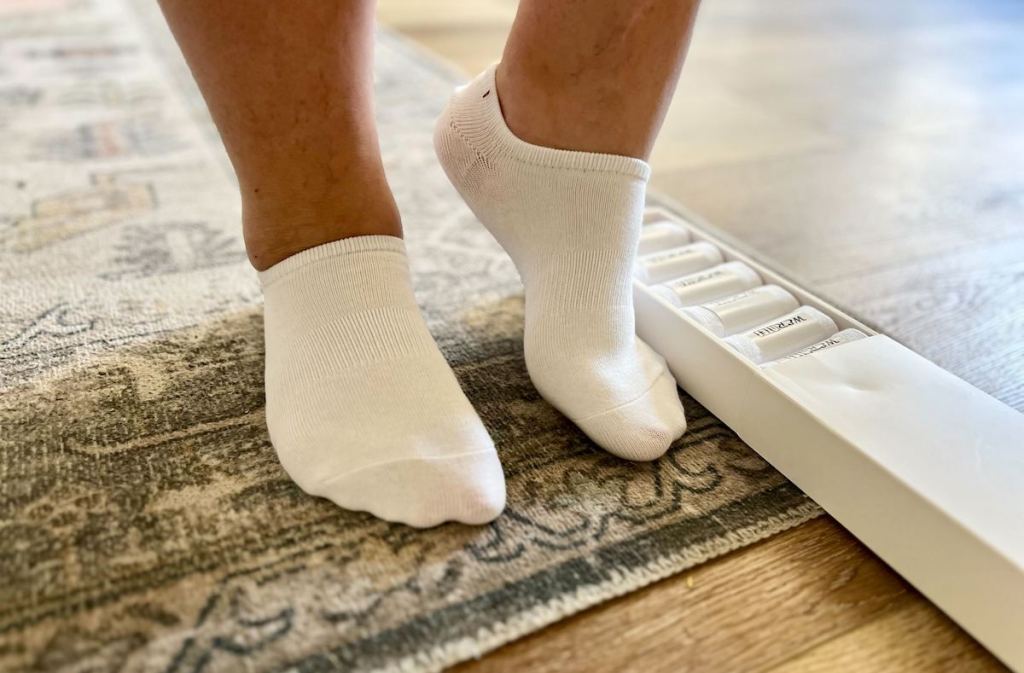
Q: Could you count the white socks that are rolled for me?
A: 6